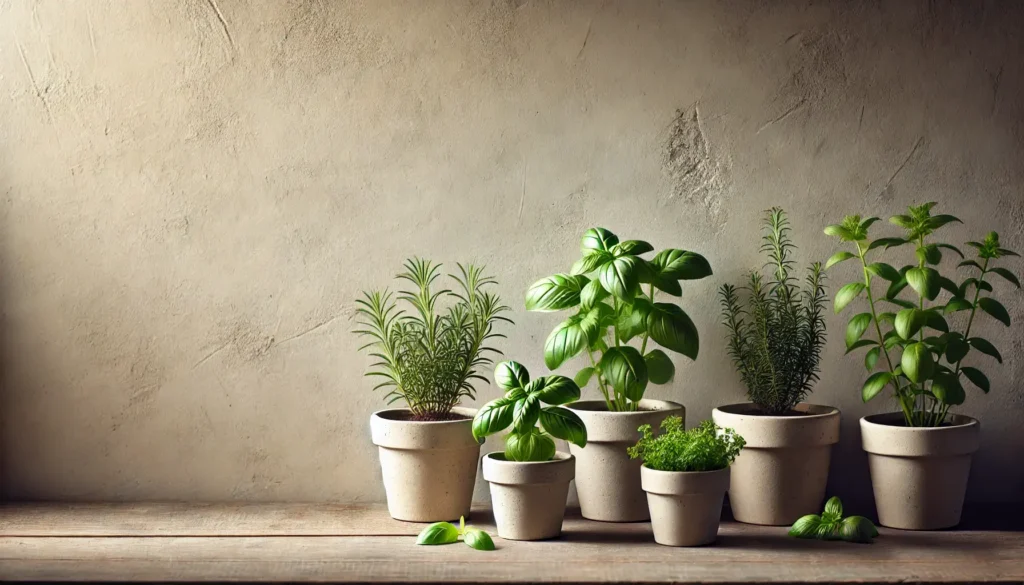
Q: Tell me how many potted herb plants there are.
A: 6